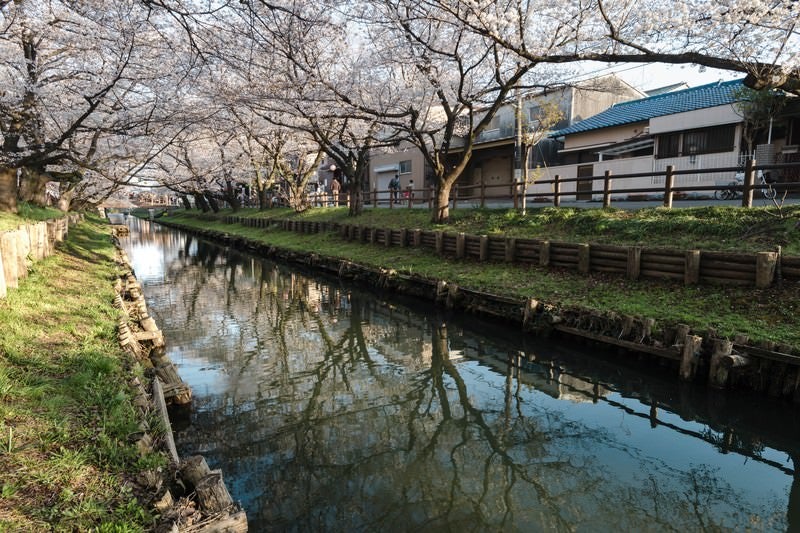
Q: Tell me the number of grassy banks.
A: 2